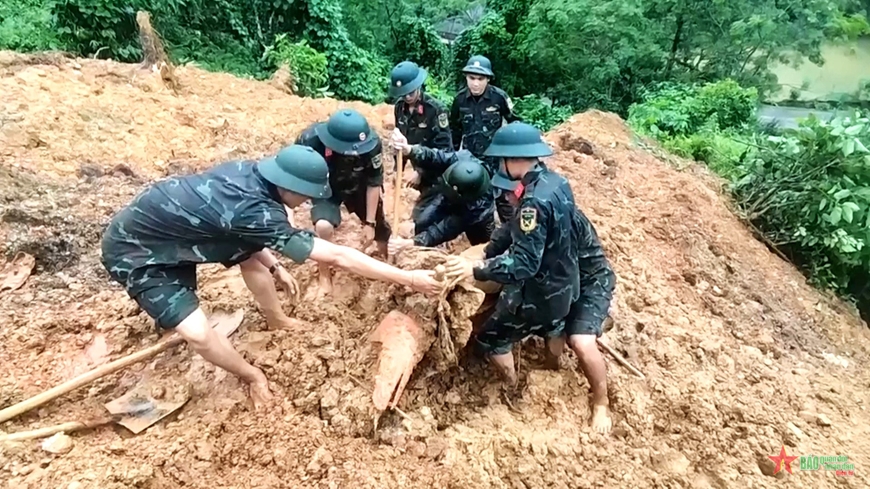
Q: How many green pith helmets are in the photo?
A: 7